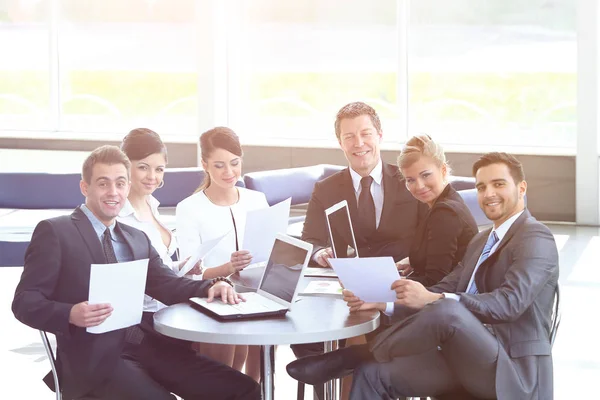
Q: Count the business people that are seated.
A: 6